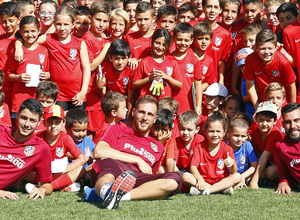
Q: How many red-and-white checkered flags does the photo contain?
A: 0